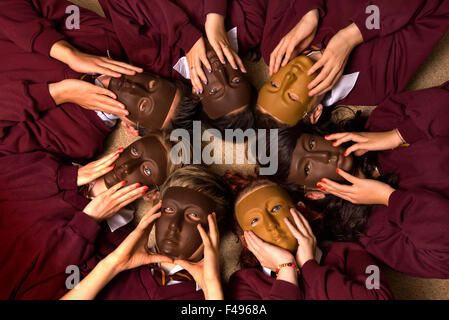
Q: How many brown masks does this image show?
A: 5